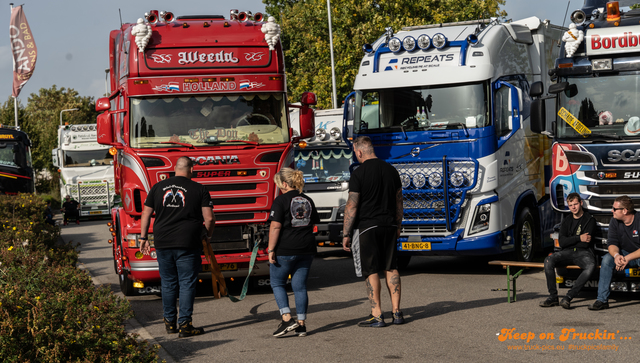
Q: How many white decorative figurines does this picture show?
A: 3